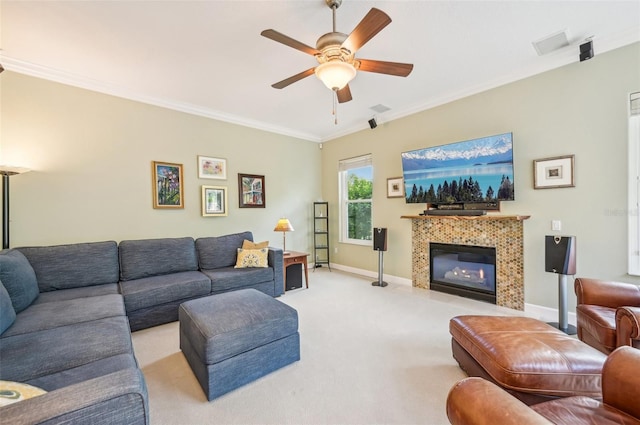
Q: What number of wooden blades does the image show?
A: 5